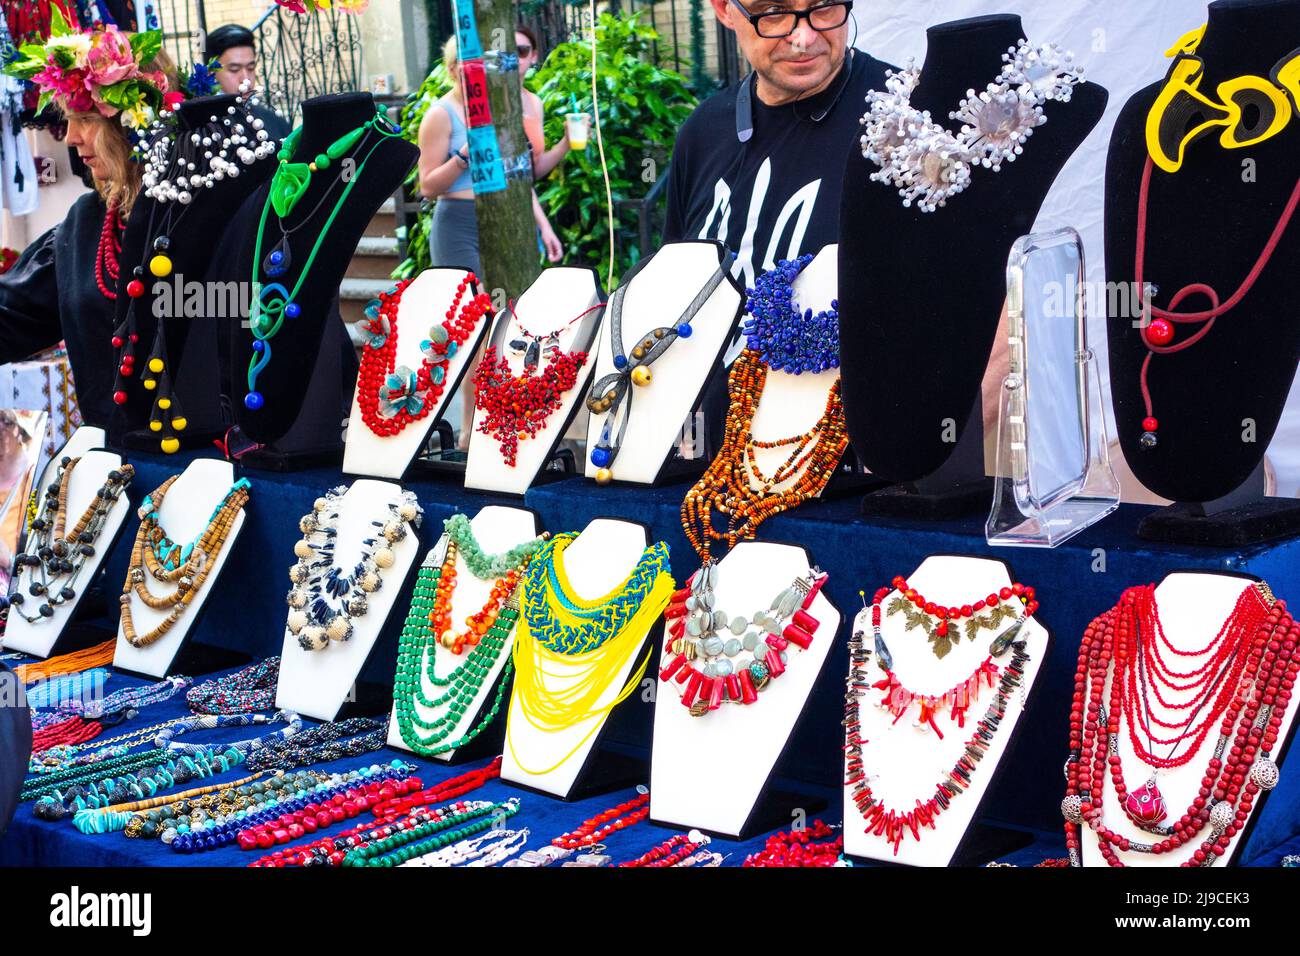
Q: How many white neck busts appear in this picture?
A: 13